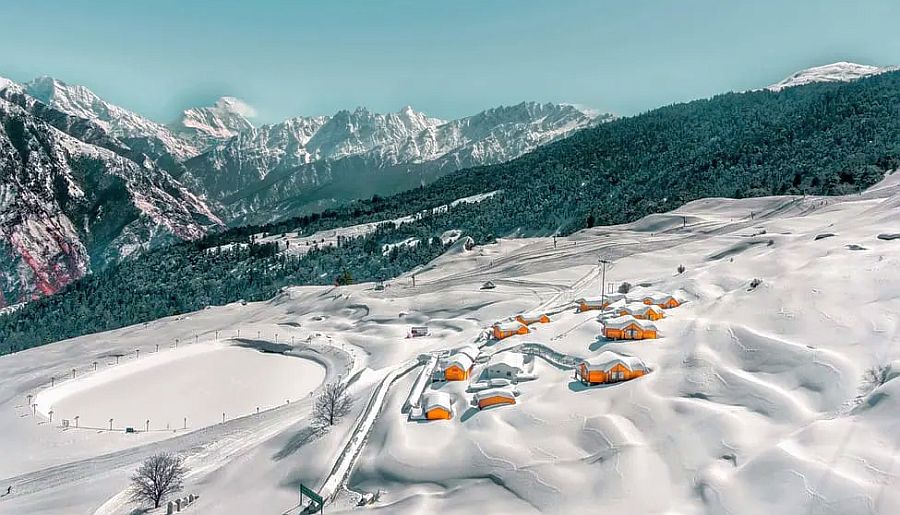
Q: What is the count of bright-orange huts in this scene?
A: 10